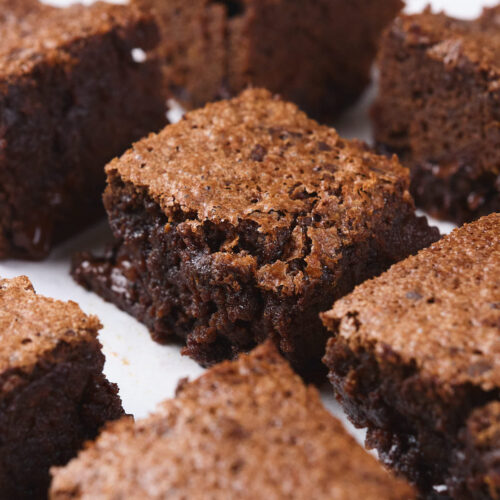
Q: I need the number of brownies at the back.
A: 3